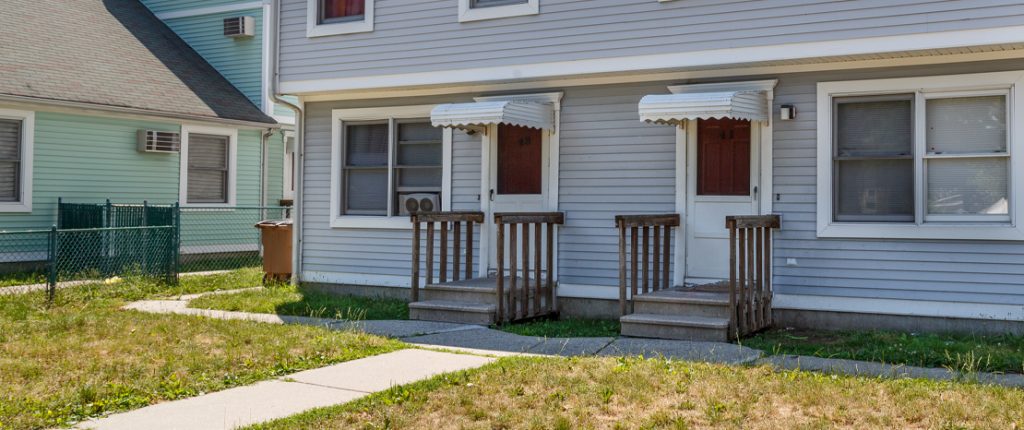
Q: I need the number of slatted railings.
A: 4